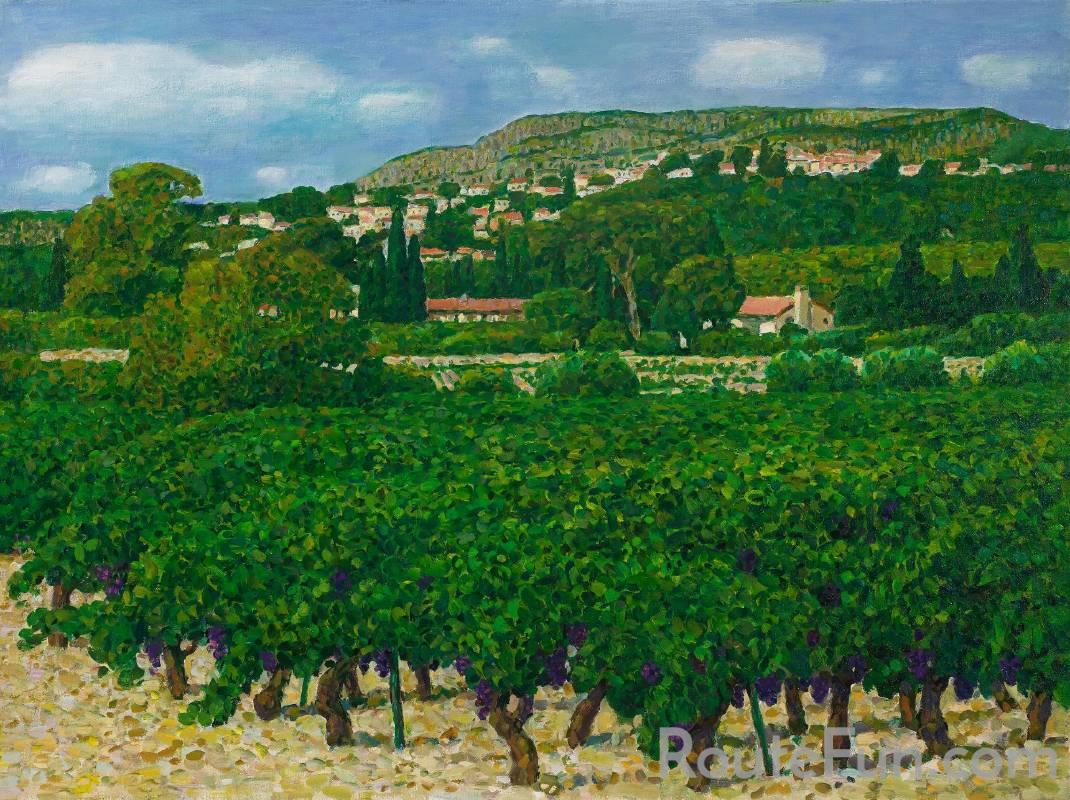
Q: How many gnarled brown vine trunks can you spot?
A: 15